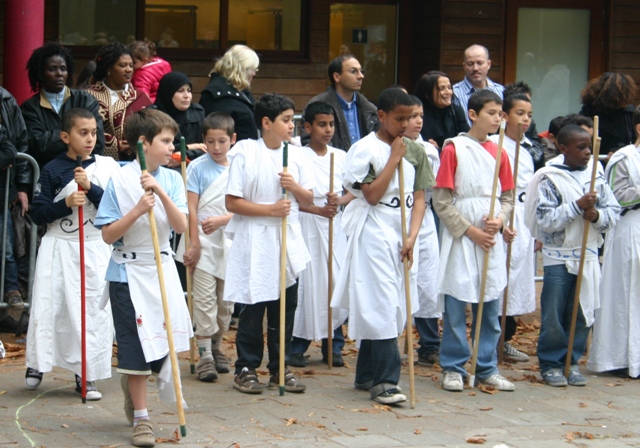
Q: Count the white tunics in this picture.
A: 11